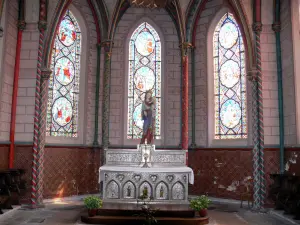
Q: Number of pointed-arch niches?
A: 5